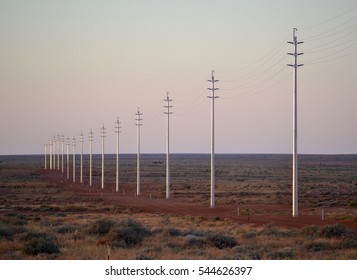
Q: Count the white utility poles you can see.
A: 15